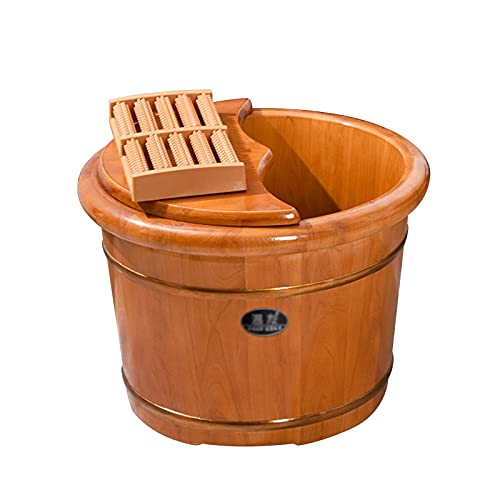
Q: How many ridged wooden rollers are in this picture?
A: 10